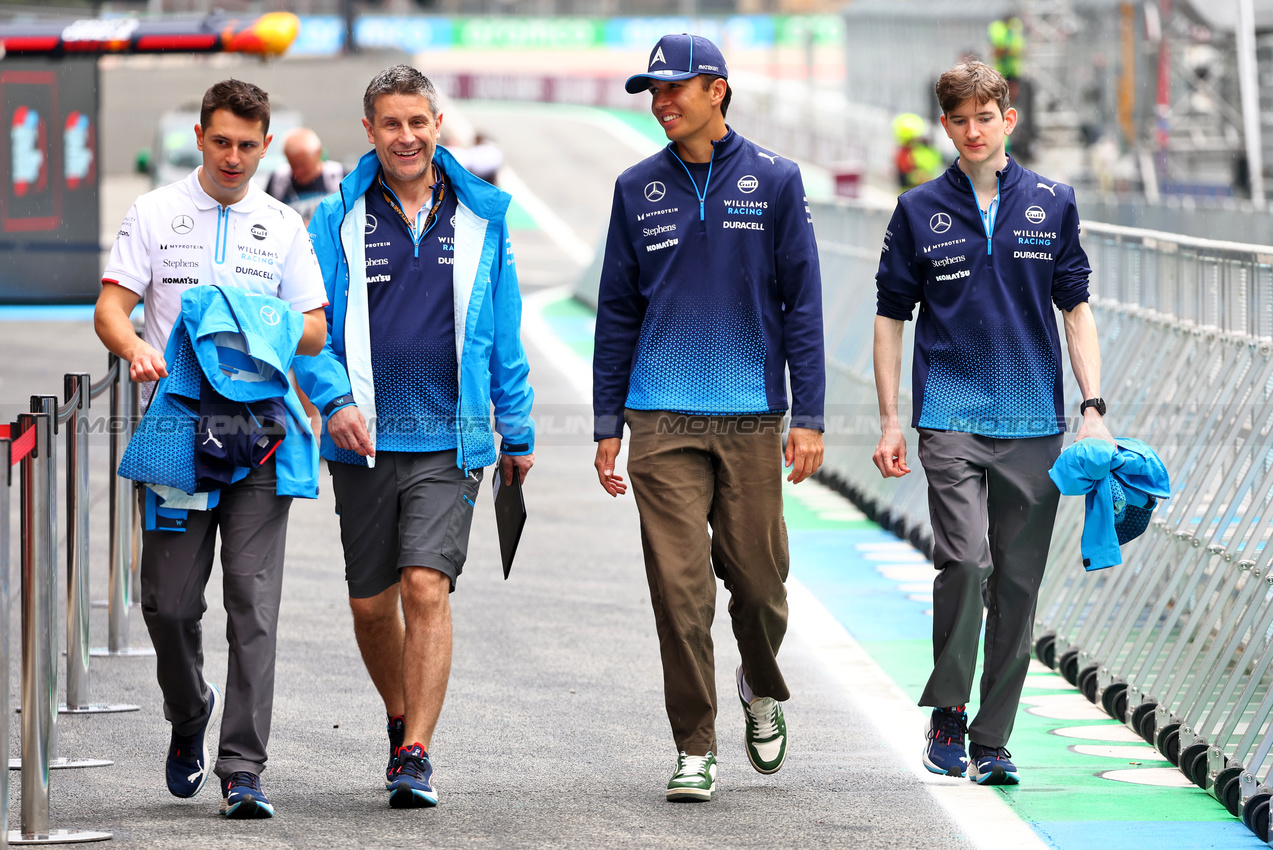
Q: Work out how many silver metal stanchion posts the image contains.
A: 6